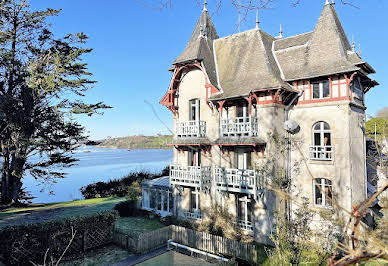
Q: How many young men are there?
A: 0